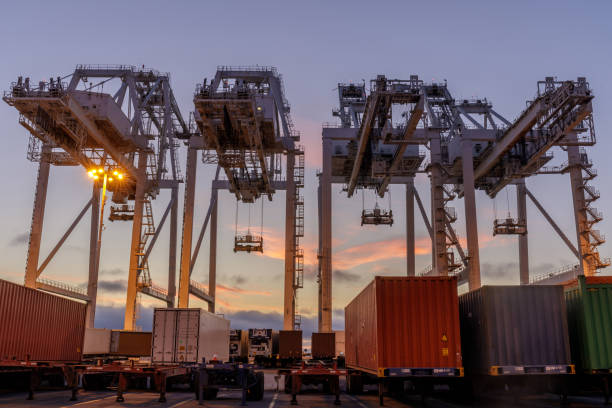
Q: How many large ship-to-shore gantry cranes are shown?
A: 4